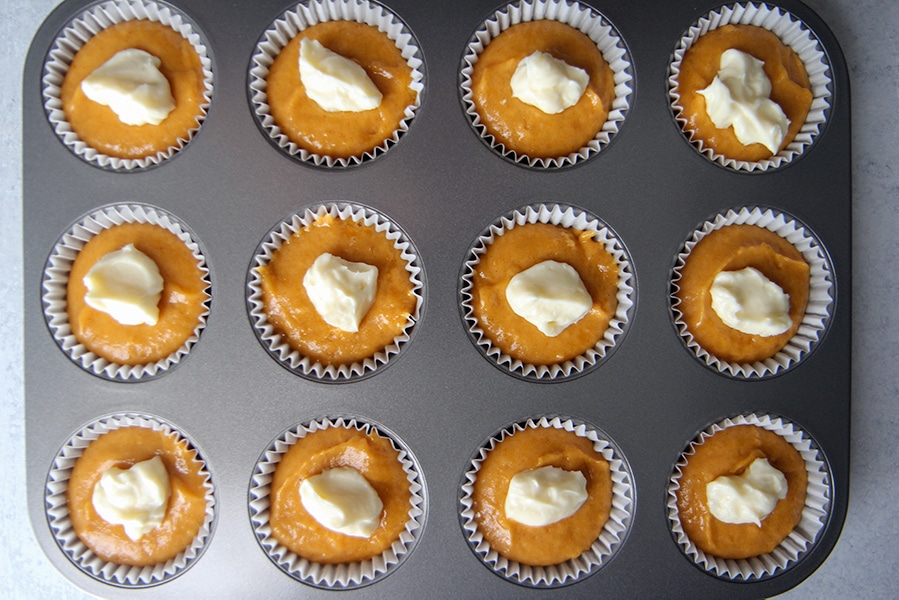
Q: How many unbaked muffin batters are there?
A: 12